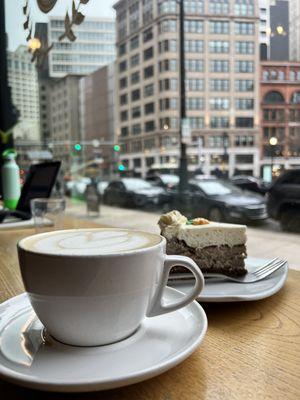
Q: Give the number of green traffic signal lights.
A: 3